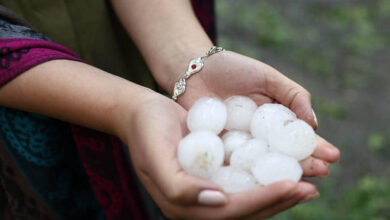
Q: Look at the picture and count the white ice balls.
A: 9